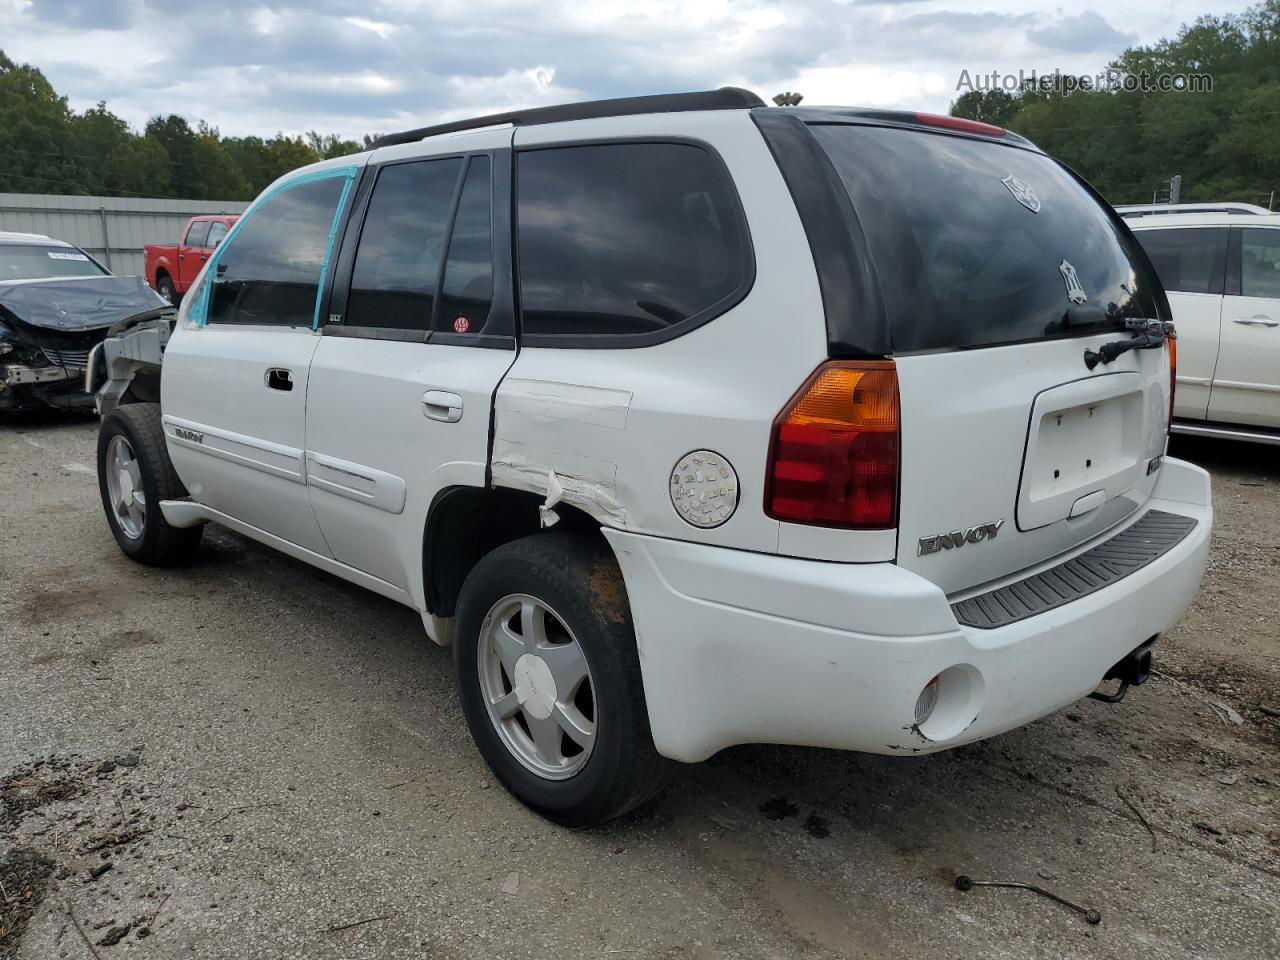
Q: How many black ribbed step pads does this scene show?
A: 1